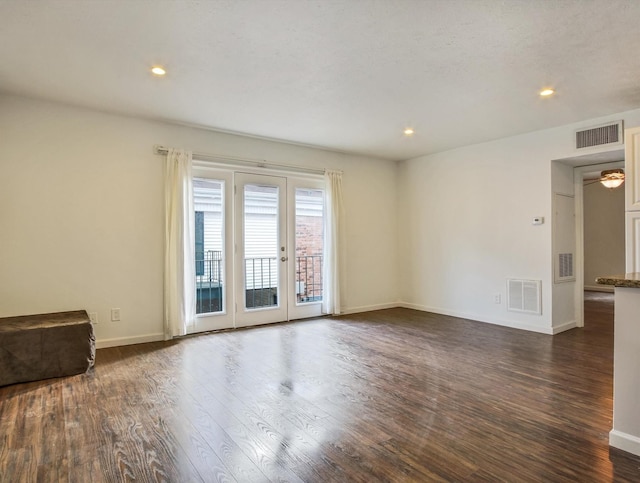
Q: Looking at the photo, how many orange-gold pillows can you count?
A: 0